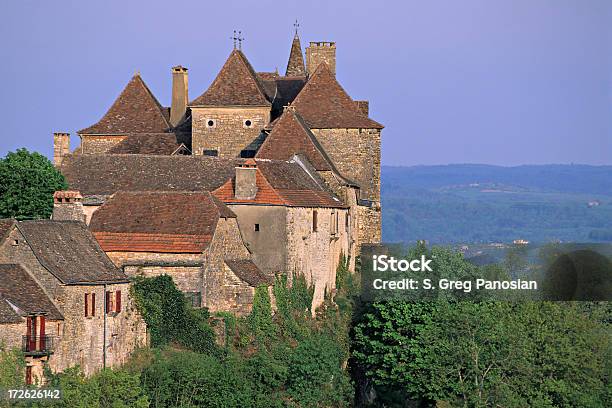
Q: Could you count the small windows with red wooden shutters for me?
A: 2